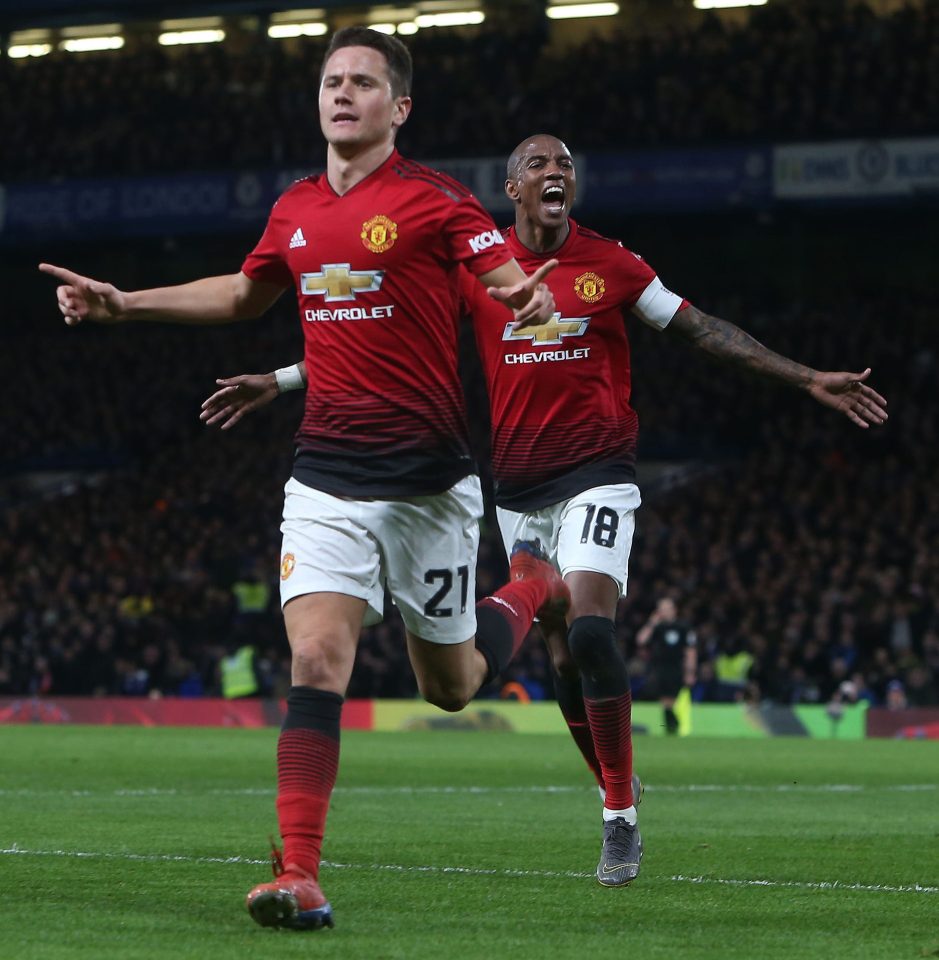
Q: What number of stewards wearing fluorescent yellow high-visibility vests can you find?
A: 3